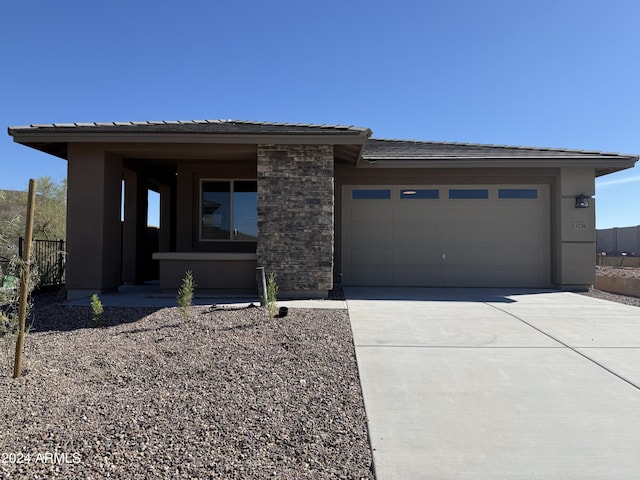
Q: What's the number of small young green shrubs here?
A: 3